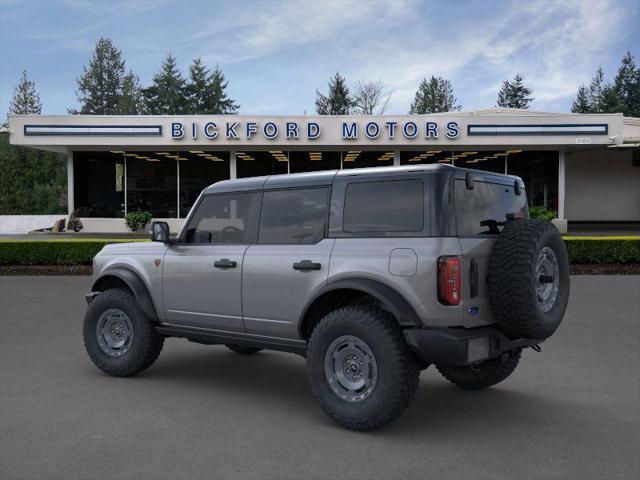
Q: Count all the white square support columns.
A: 4